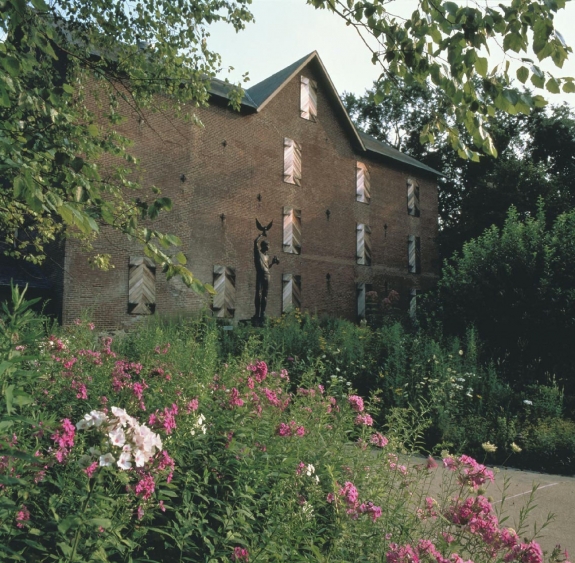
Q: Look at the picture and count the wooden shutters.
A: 12